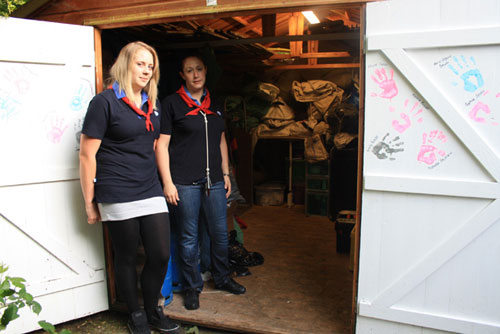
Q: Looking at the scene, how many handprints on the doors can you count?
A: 11